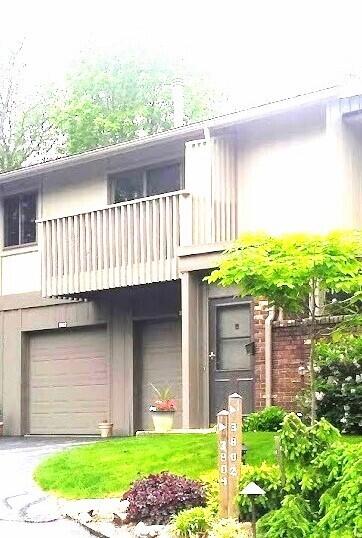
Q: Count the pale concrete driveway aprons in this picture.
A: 1